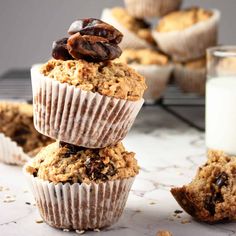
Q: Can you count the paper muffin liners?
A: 8